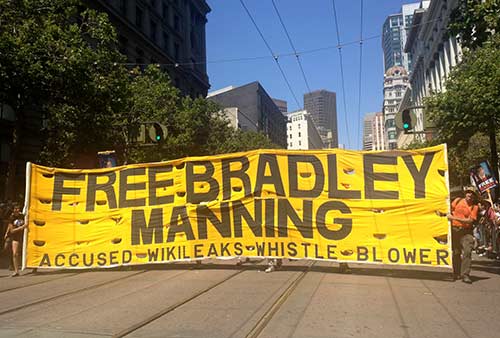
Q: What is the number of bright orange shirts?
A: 1